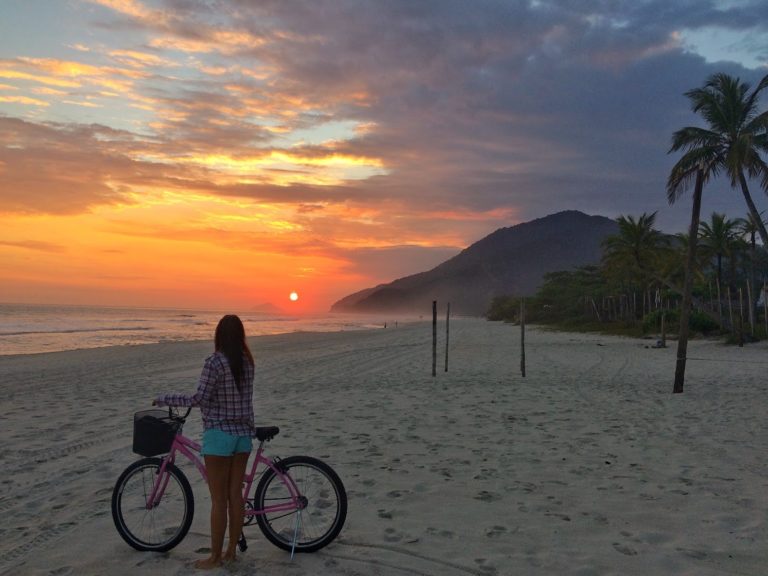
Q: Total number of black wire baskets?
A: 1